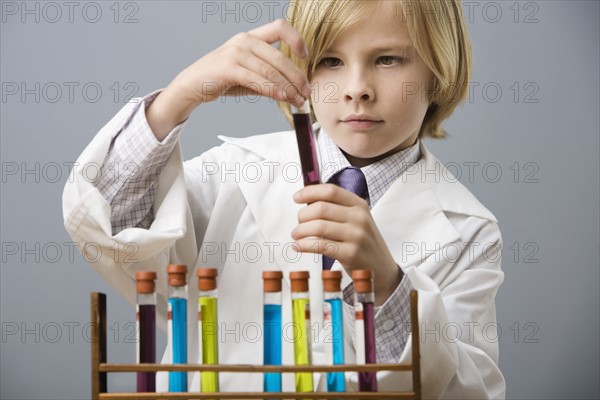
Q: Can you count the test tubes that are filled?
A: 8